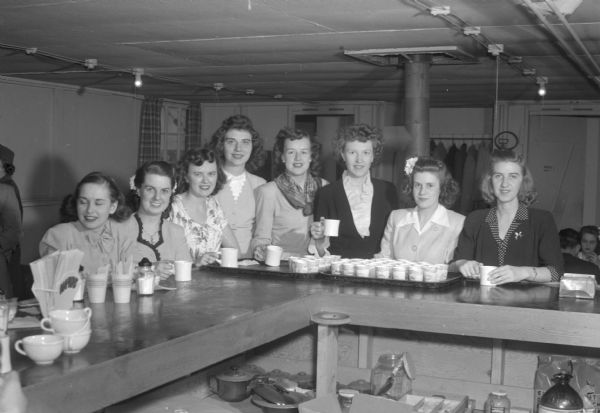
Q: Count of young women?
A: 8